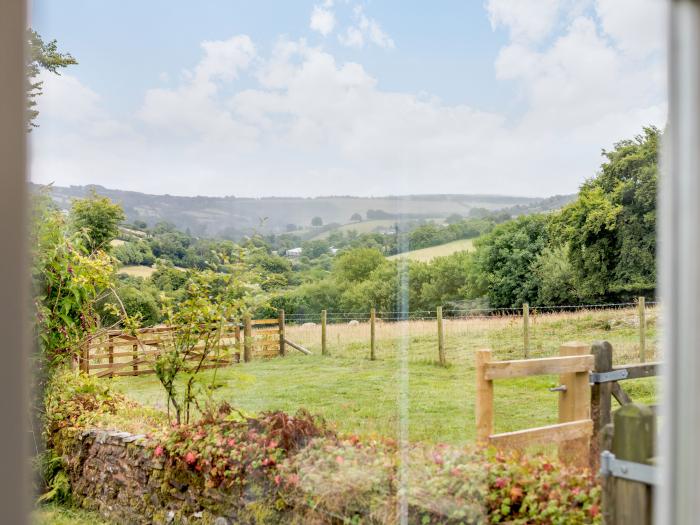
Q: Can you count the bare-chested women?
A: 0